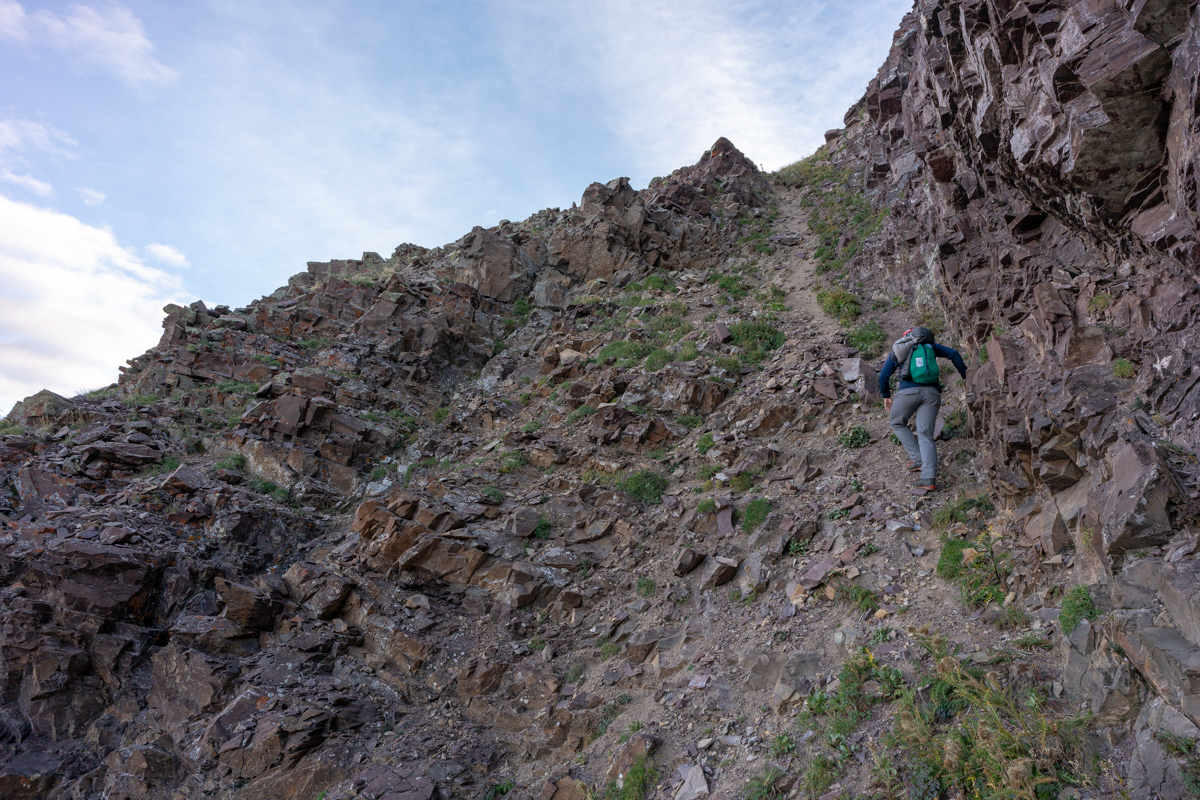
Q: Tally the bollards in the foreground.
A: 0